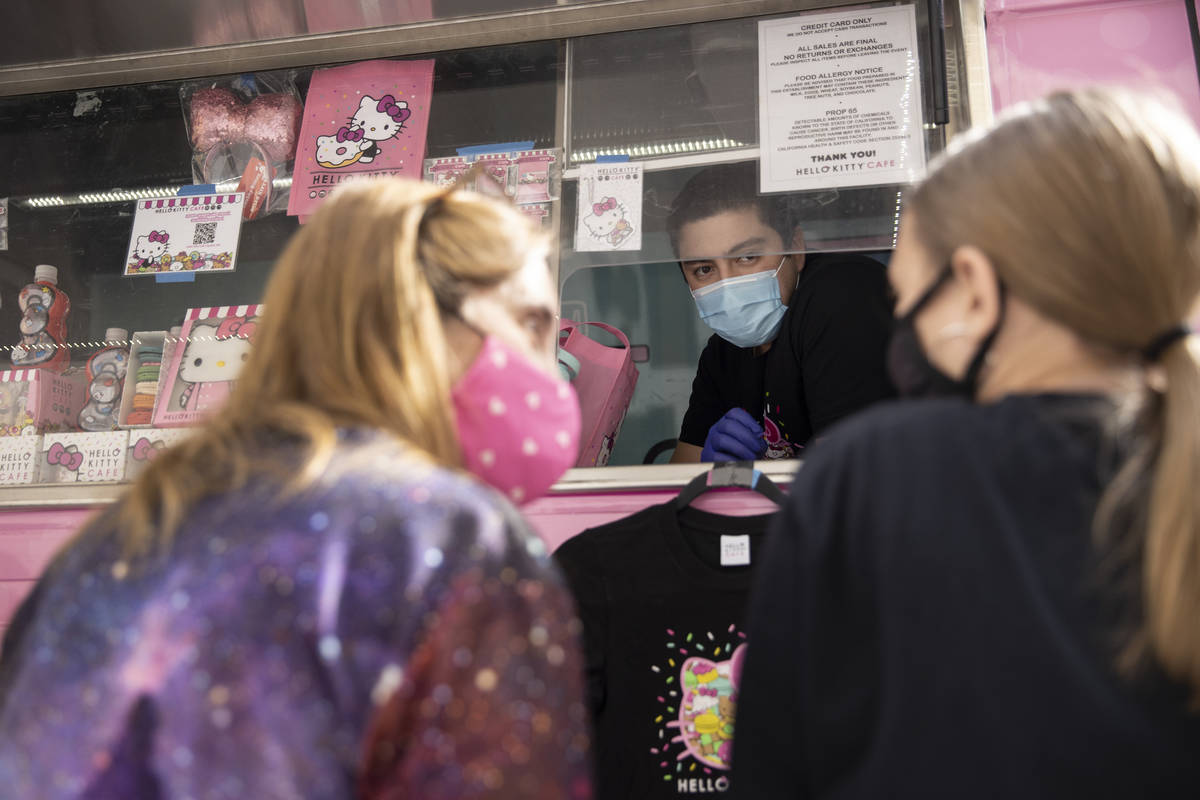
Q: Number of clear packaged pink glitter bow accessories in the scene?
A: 1